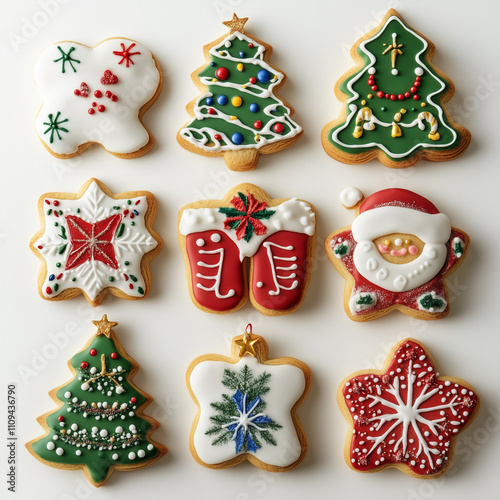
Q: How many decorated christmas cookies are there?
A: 9